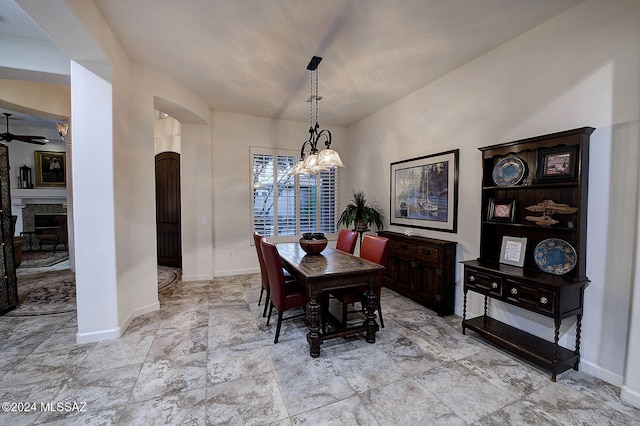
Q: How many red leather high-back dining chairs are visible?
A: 4